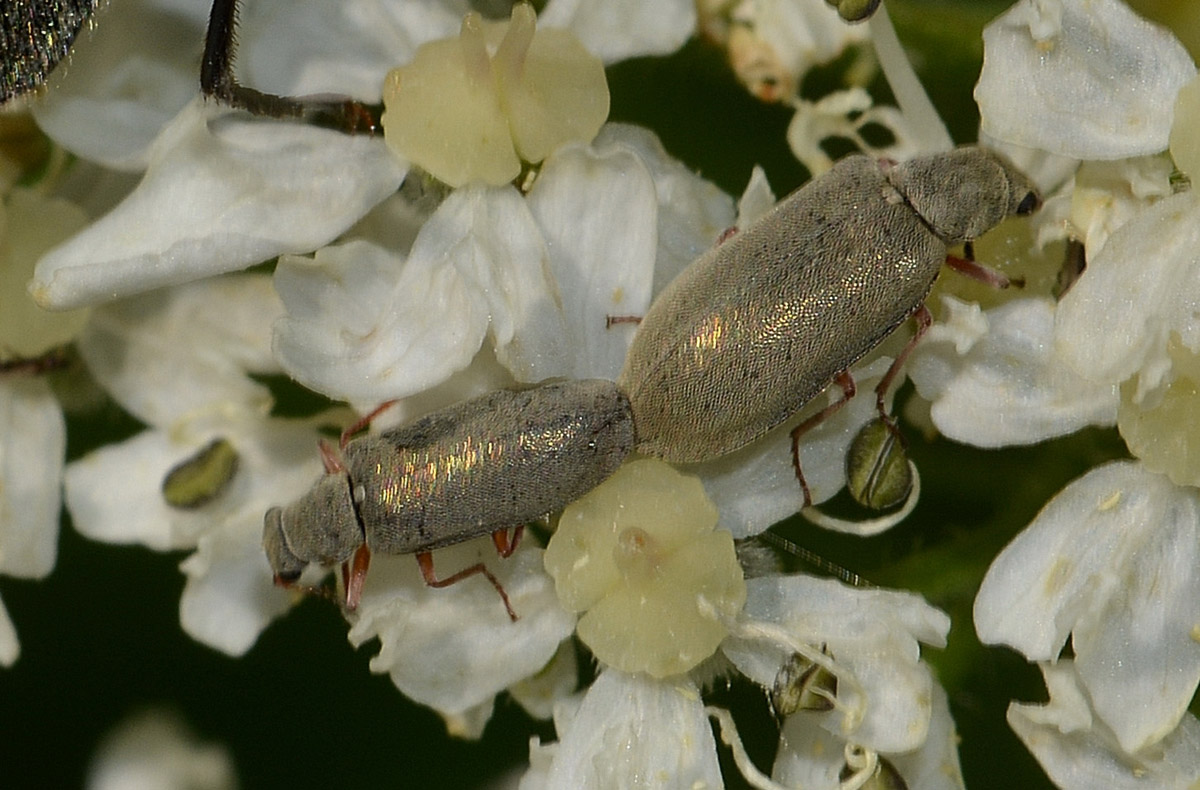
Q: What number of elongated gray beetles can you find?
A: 2